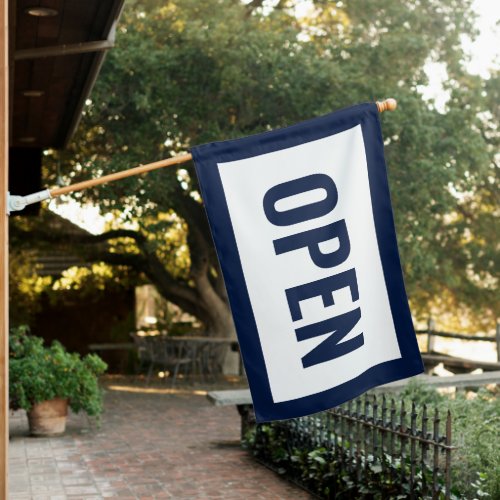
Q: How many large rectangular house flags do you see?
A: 1